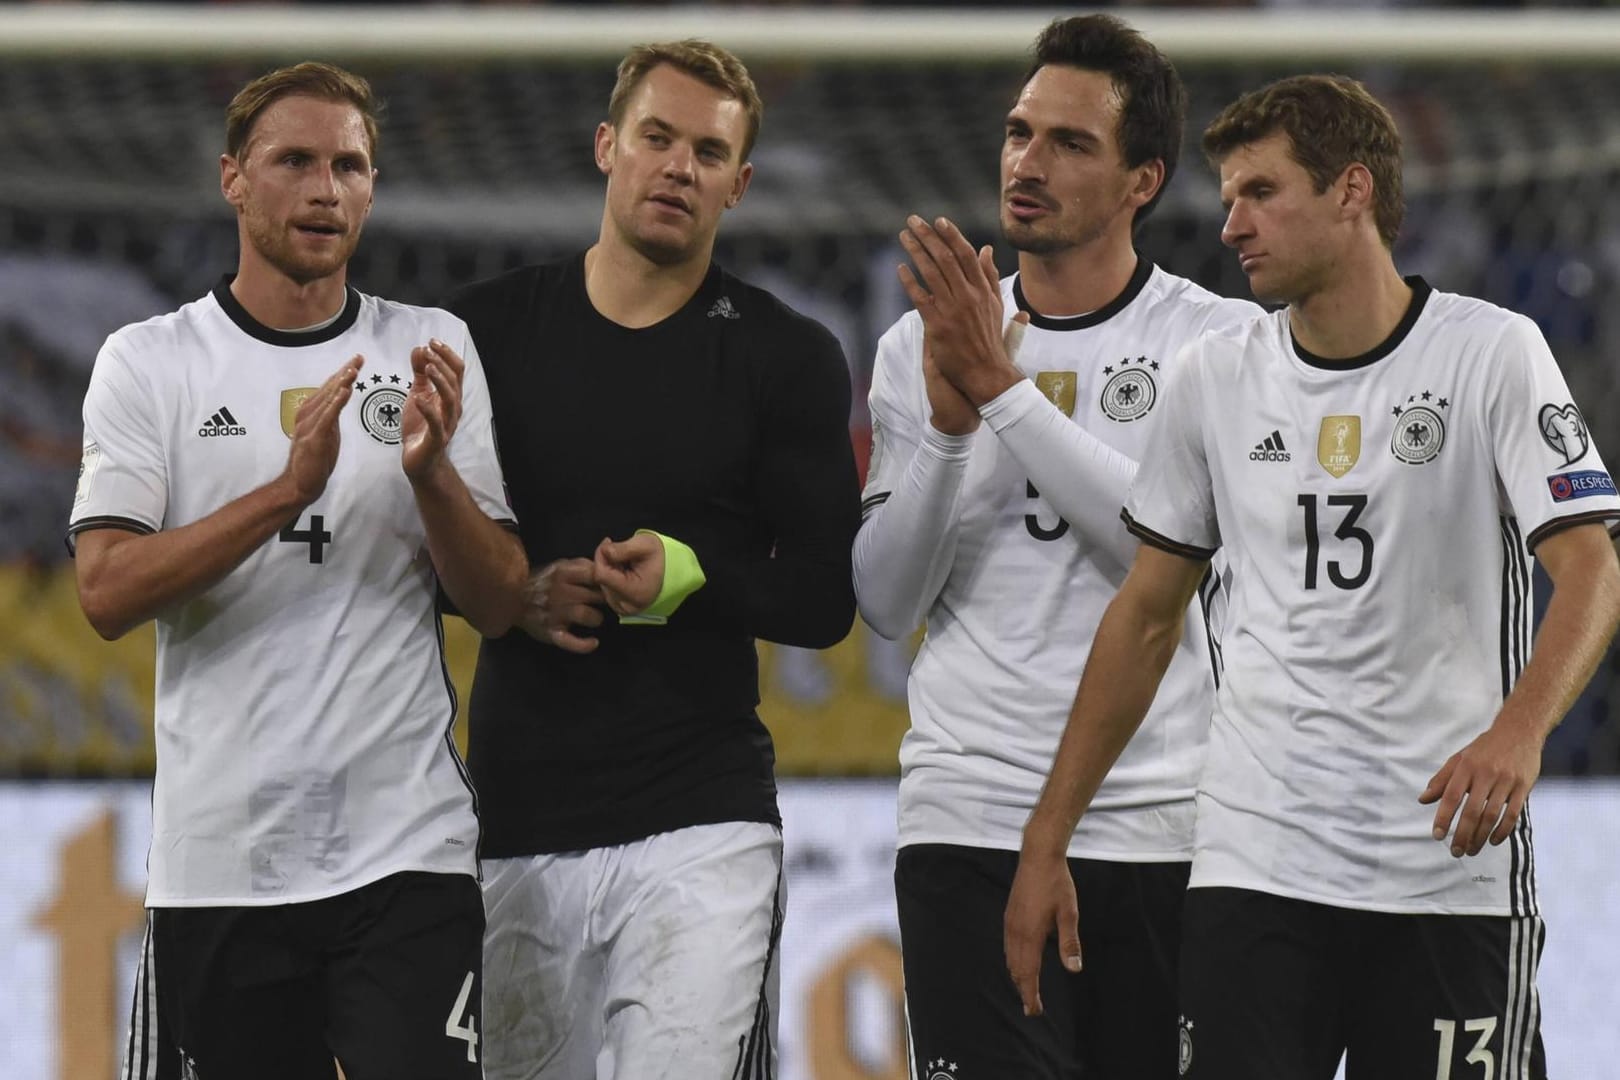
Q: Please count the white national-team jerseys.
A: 3